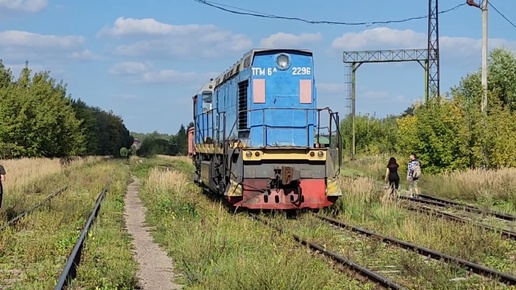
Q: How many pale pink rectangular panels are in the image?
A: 2